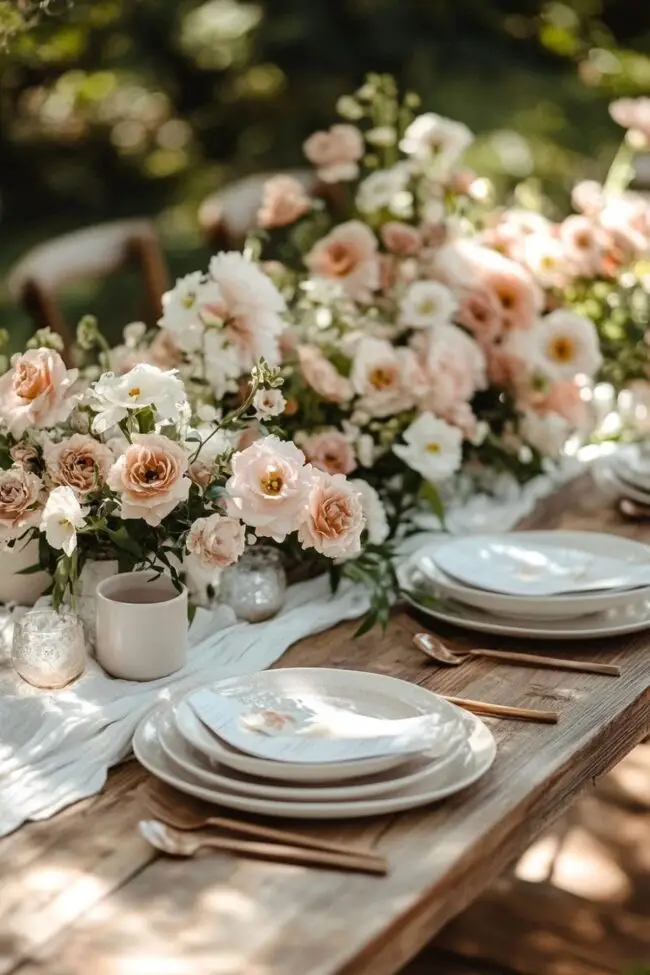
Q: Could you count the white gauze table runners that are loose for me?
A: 1